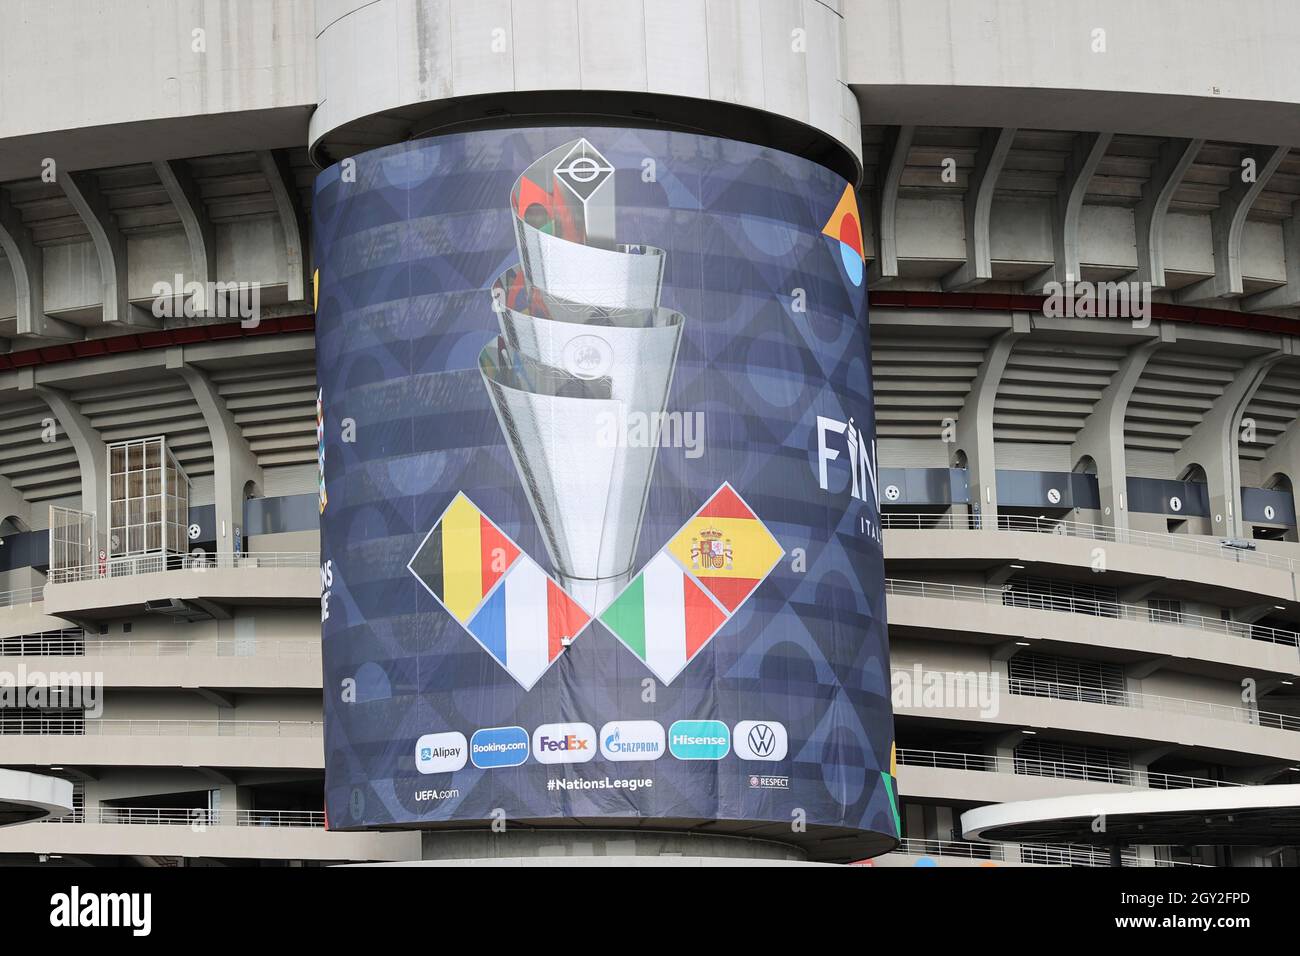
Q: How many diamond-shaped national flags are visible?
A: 4